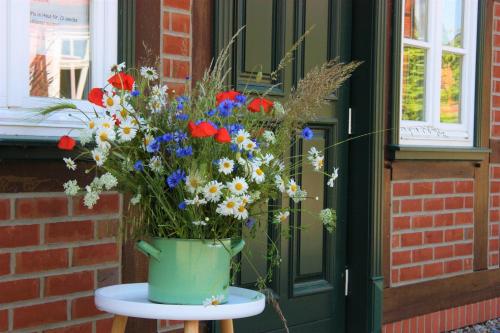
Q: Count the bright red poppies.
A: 7